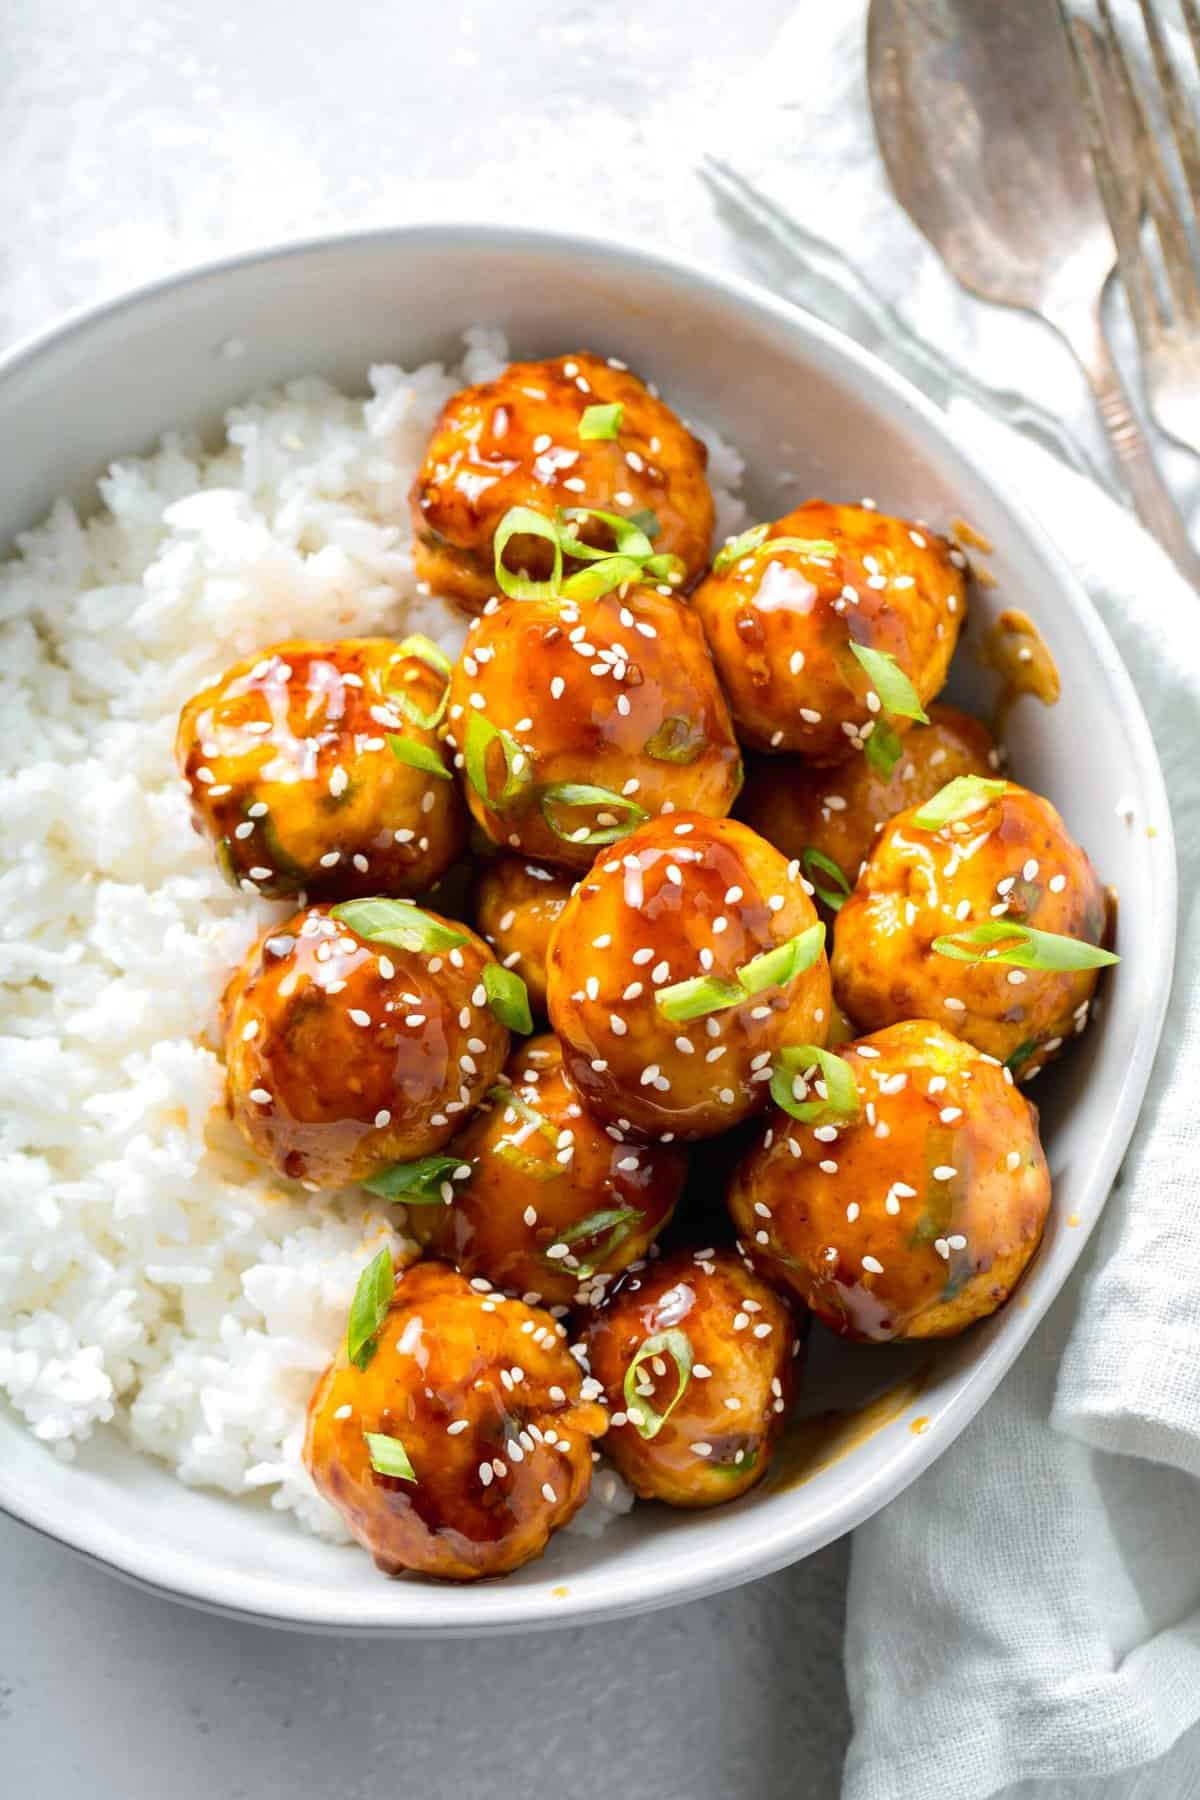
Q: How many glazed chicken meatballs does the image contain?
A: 13